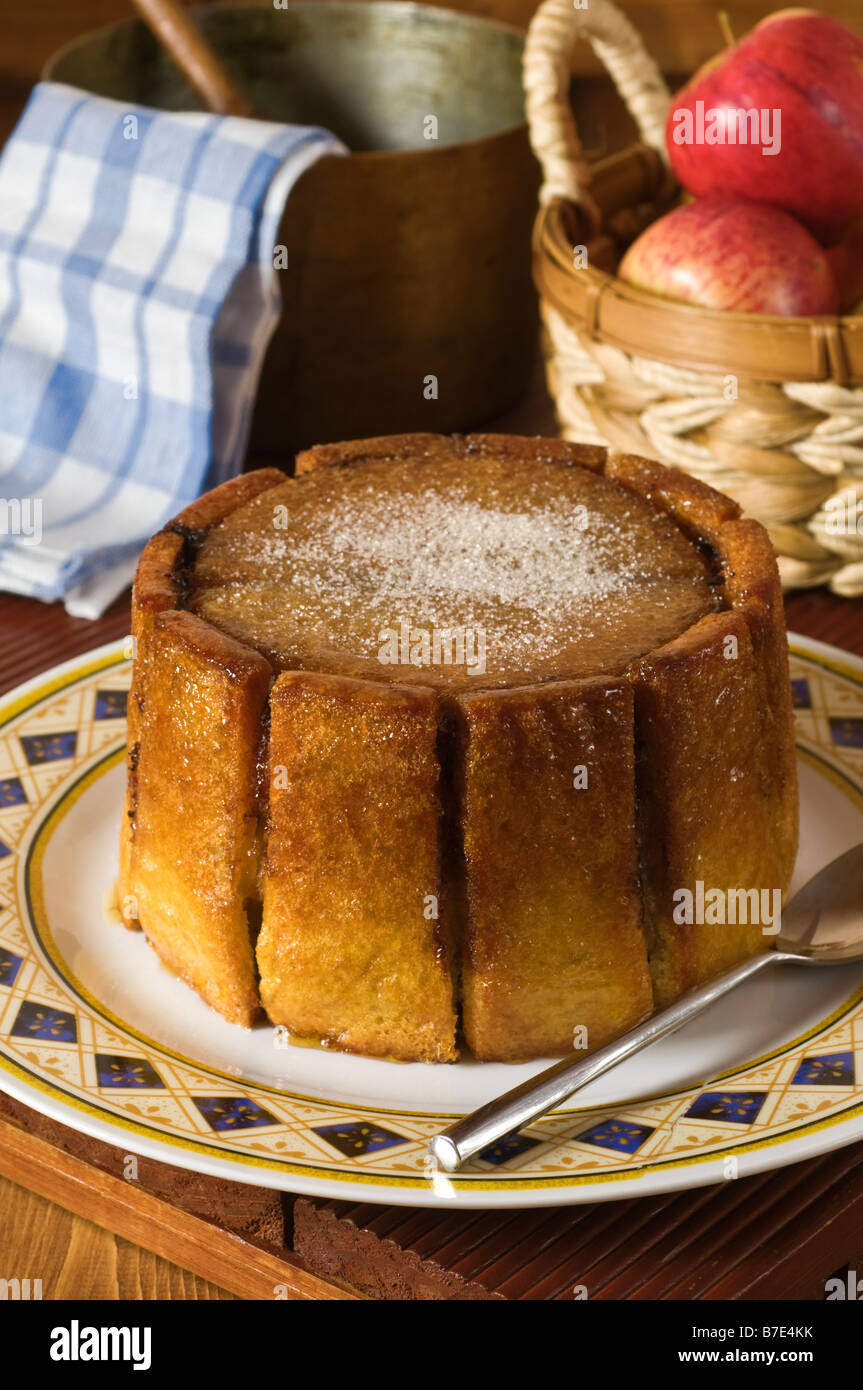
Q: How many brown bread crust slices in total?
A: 10